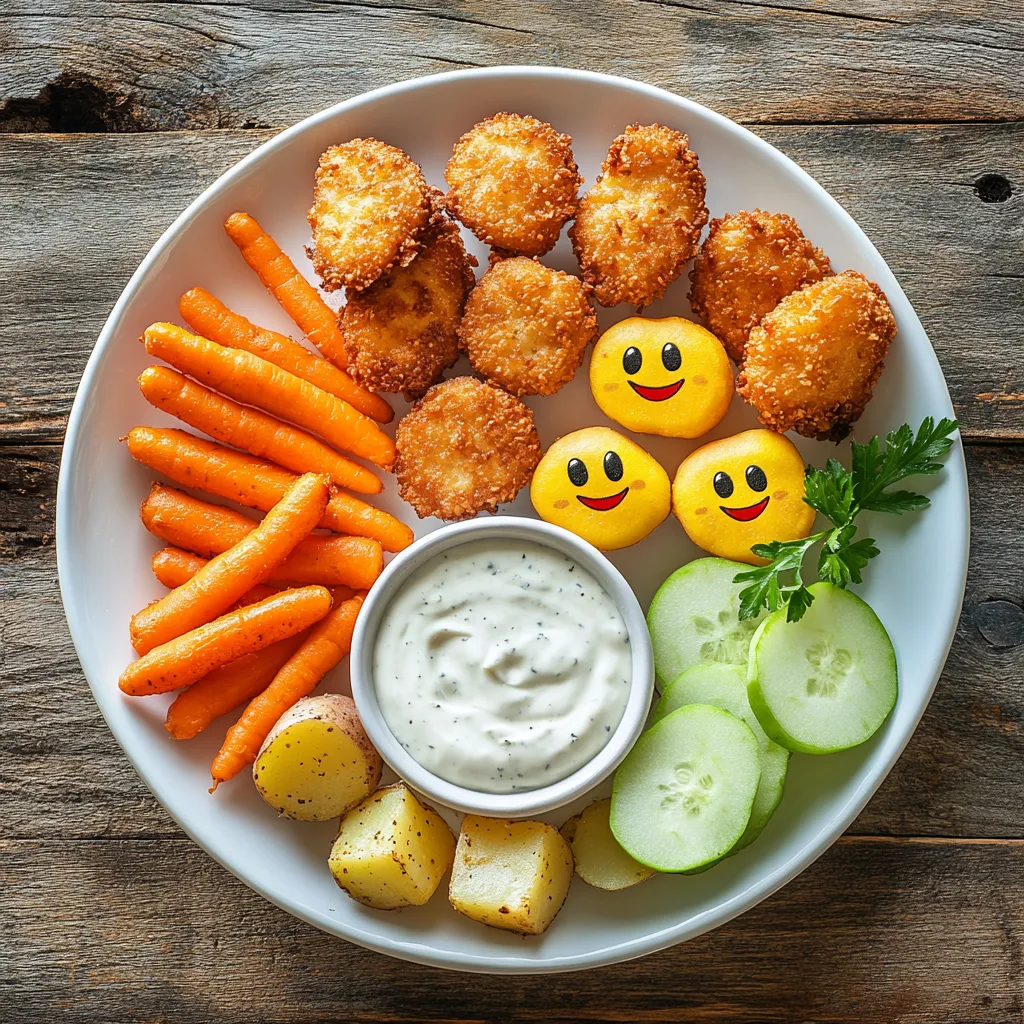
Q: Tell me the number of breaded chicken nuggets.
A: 8